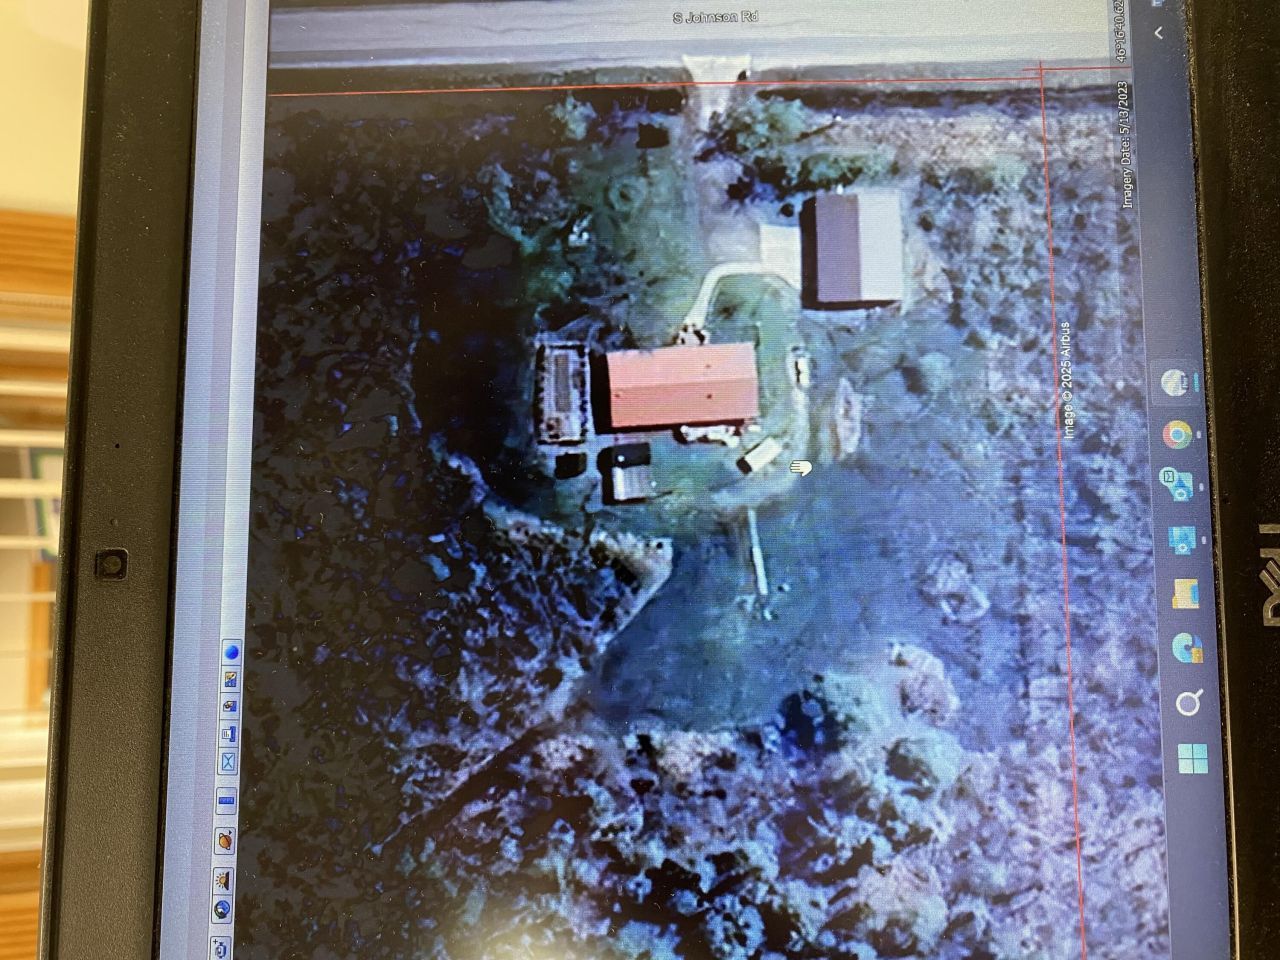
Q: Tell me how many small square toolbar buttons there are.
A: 10